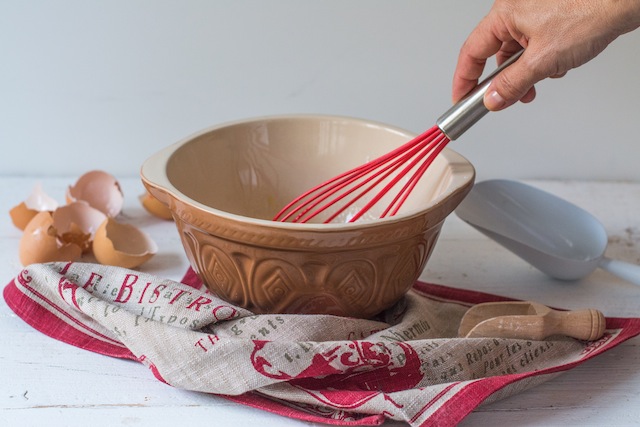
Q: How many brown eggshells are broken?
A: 6